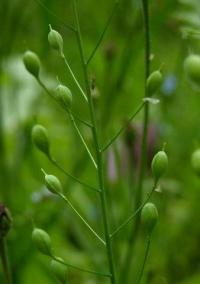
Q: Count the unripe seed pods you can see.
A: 12